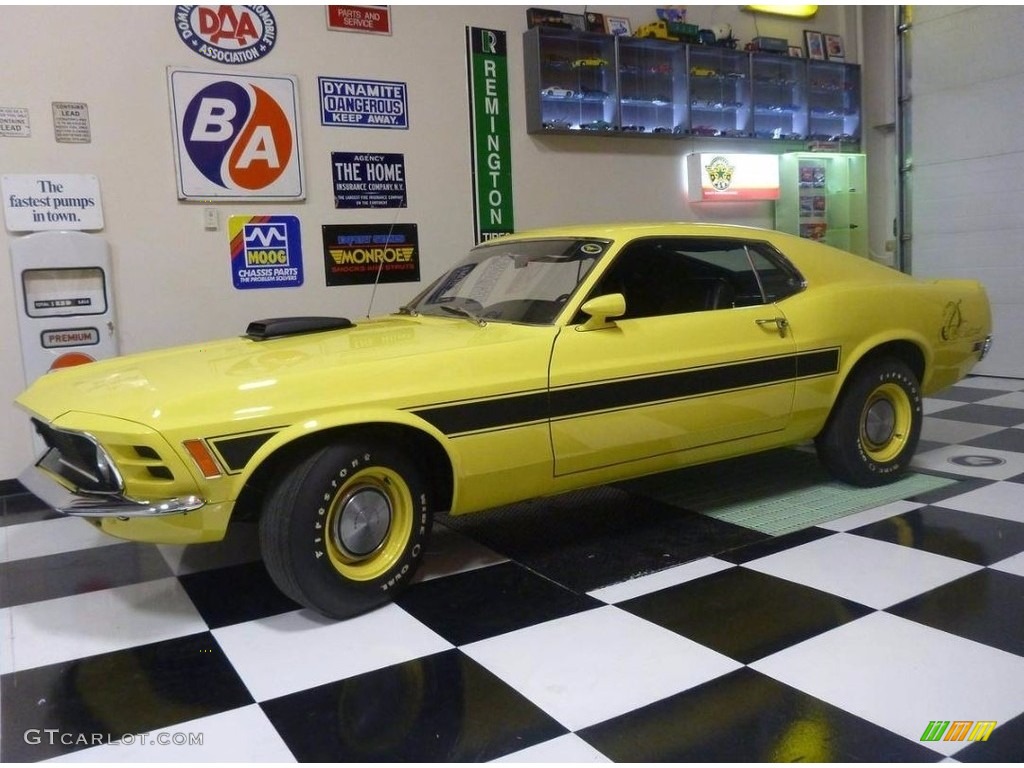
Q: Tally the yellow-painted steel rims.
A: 2